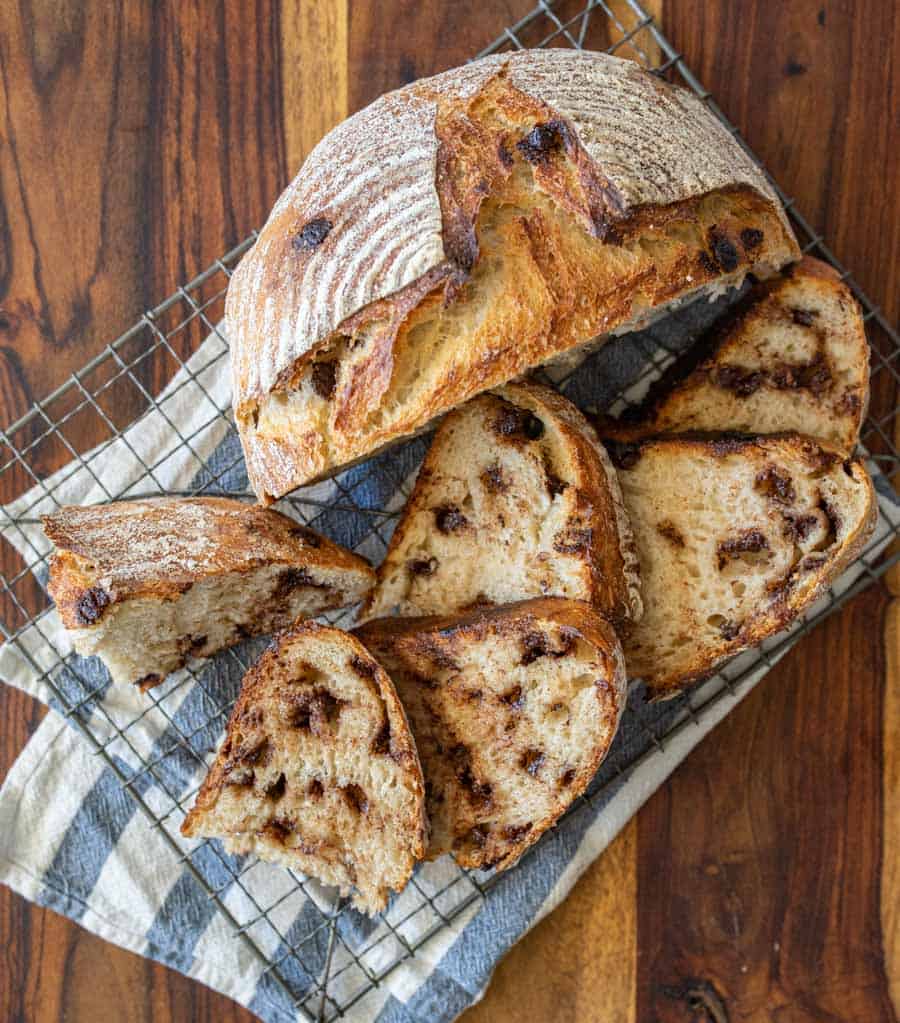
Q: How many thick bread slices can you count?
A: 6